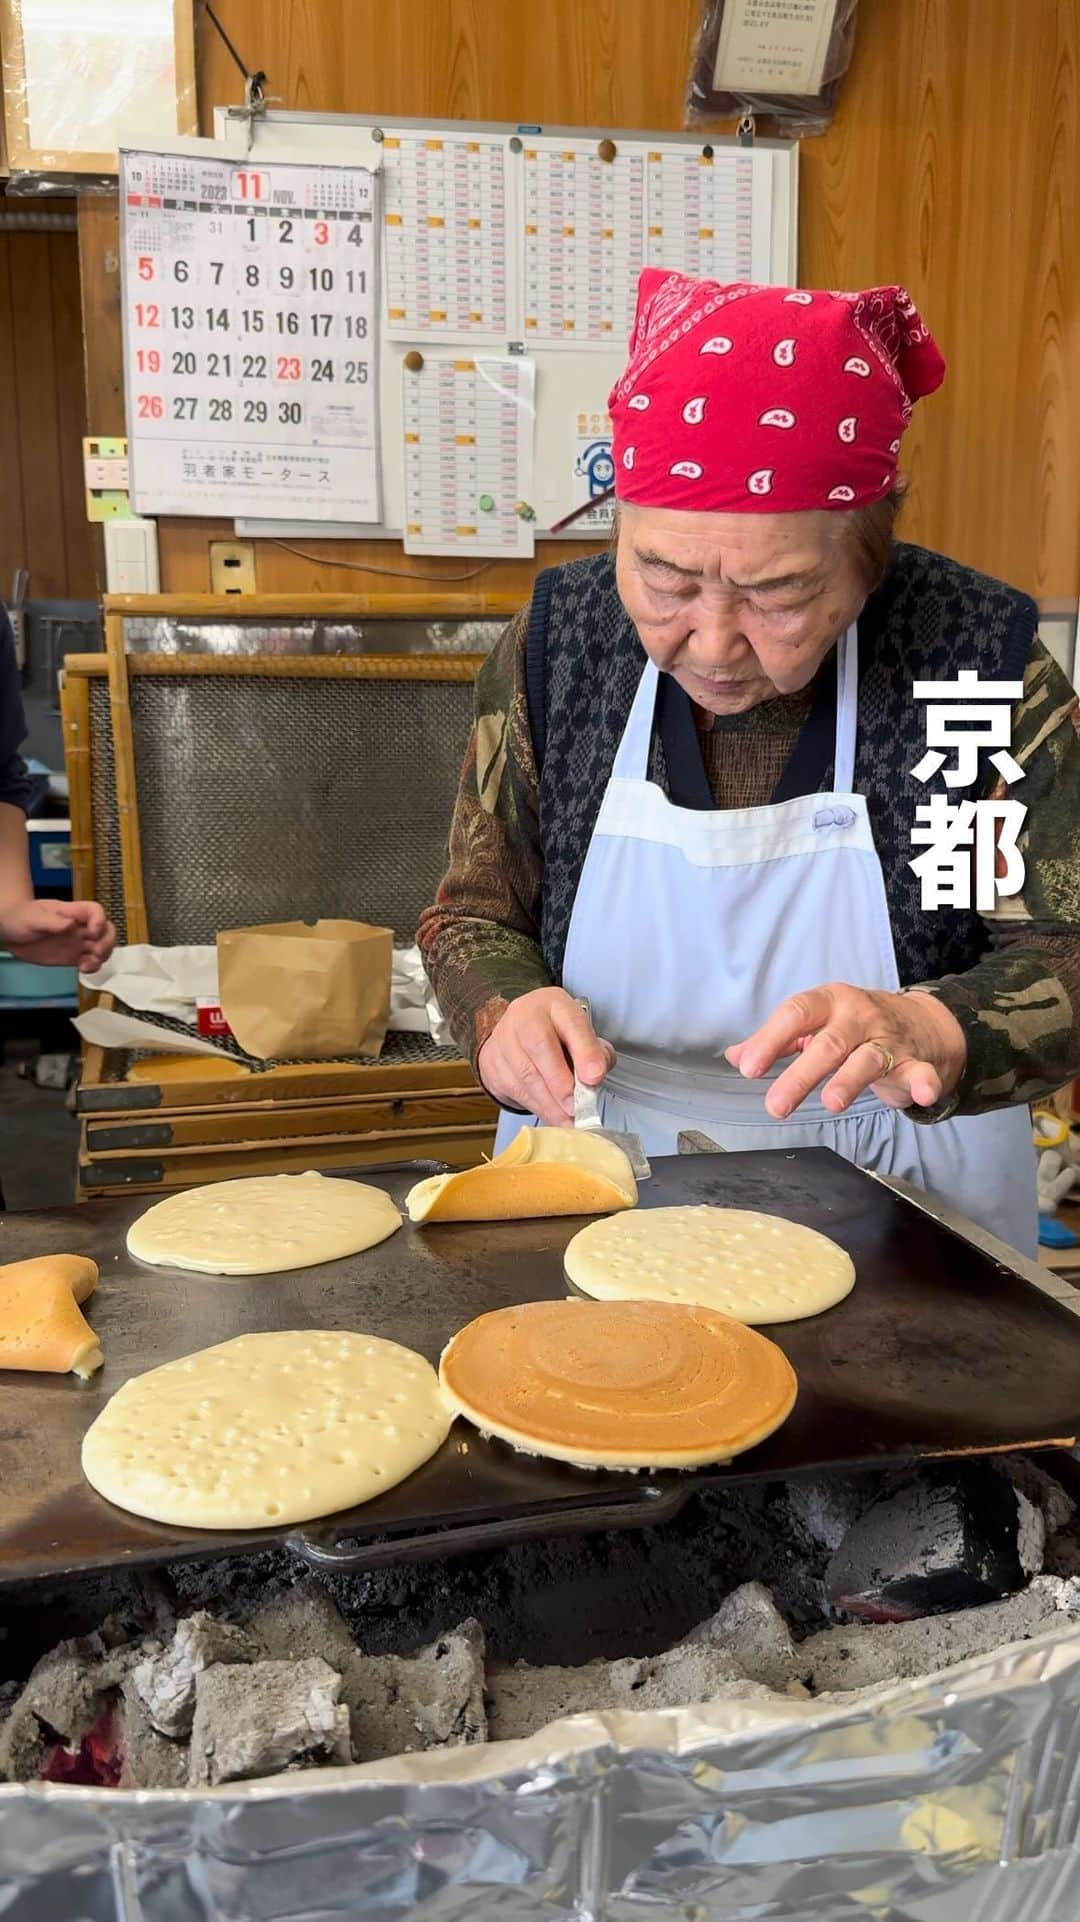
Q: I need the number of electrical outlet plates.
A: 2